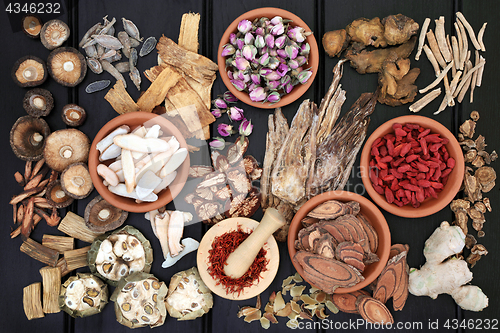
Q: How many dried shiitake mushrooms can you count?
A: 11